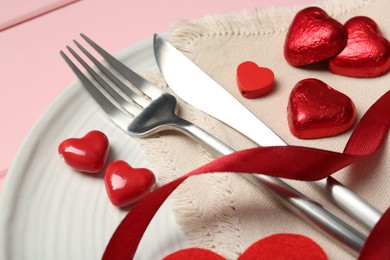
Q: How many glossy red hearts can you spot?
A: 5